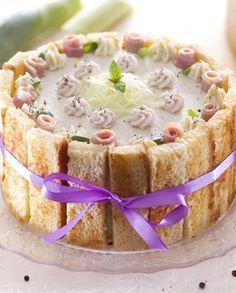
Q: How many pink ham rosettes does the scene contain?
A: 10